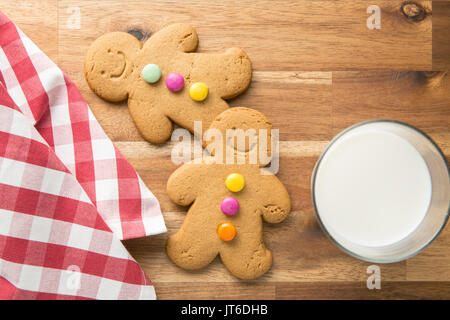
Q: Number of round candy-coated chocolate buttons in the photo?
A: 6